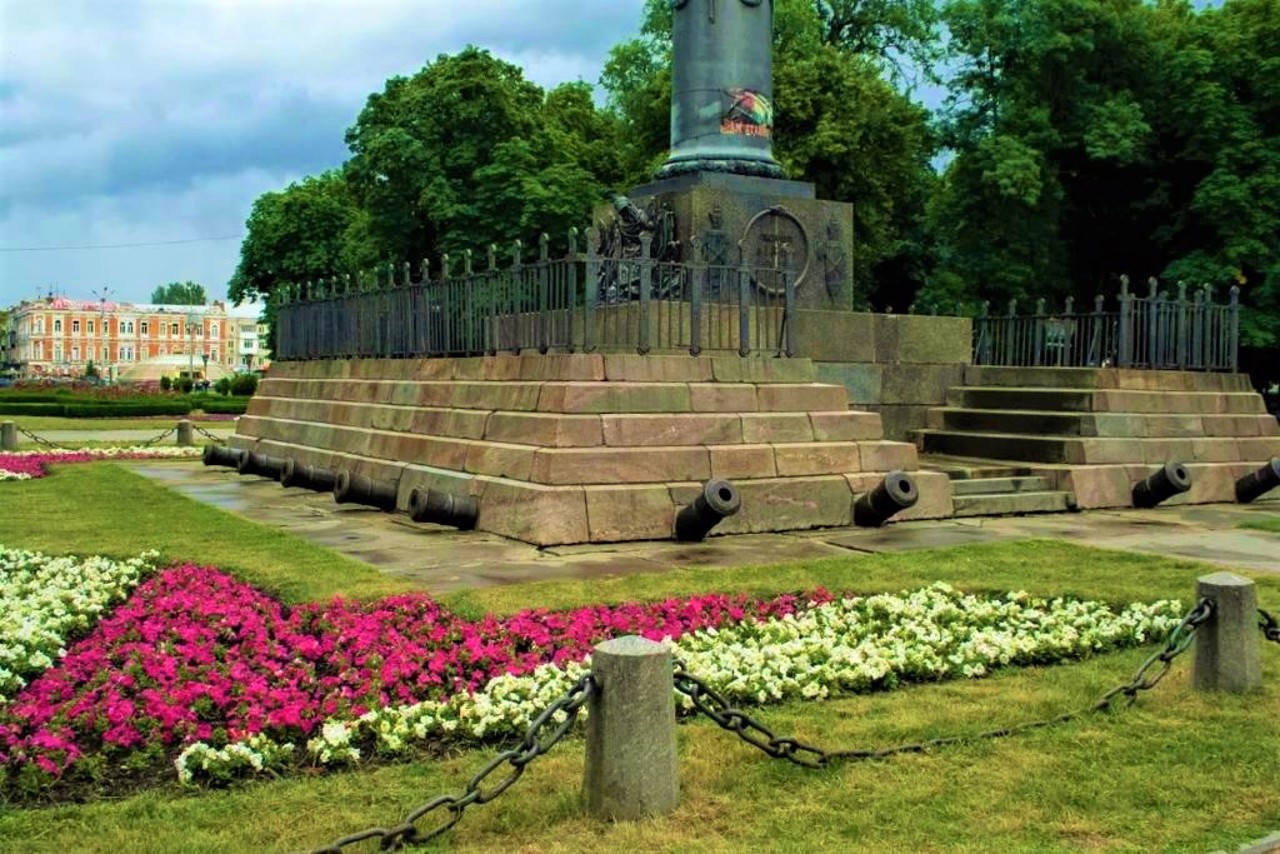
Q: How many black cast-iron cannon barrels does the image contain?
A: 9